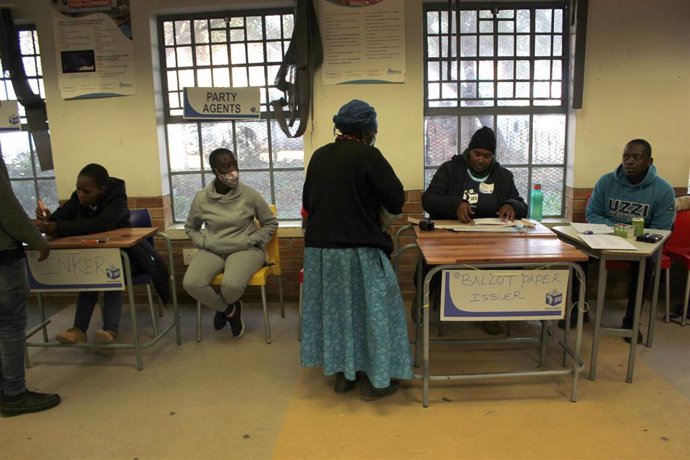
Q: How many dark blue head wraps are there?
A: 1